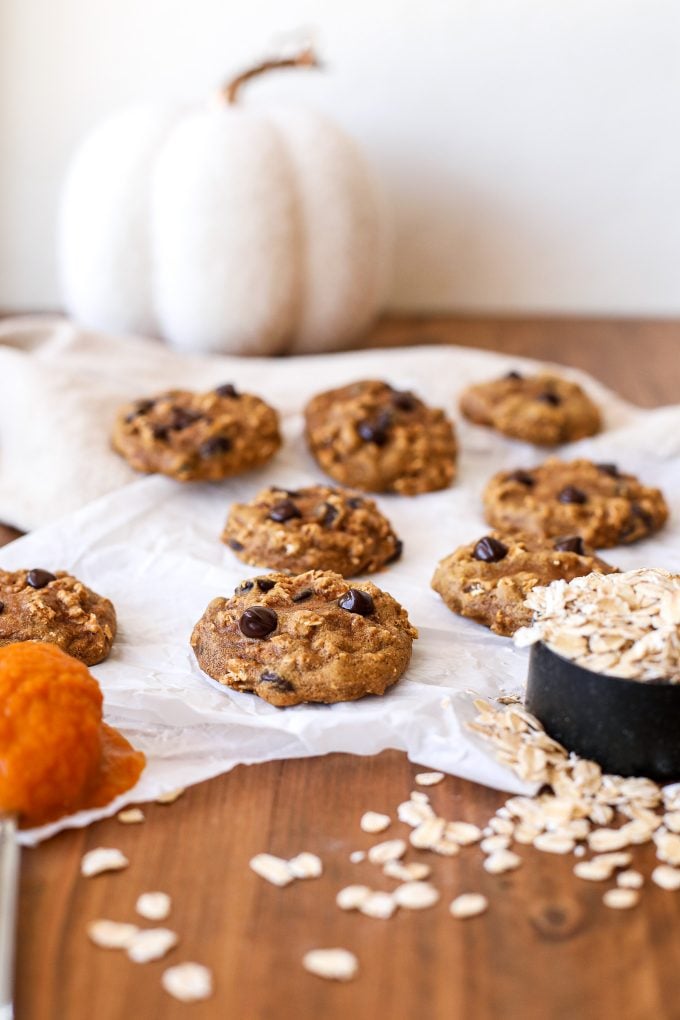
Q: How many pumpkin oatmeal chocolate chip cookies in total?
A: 8